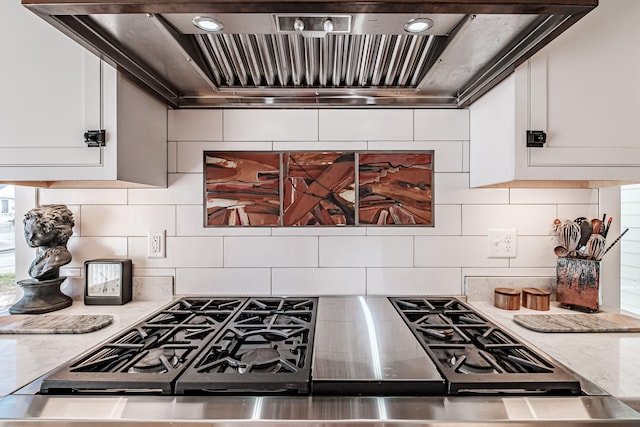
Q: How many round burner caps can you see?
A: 6